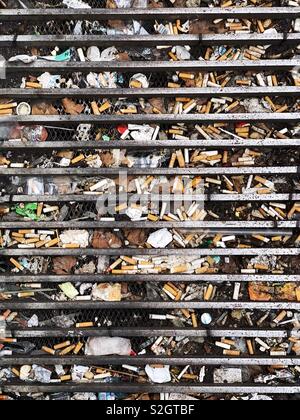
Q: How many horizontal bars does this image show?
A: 15